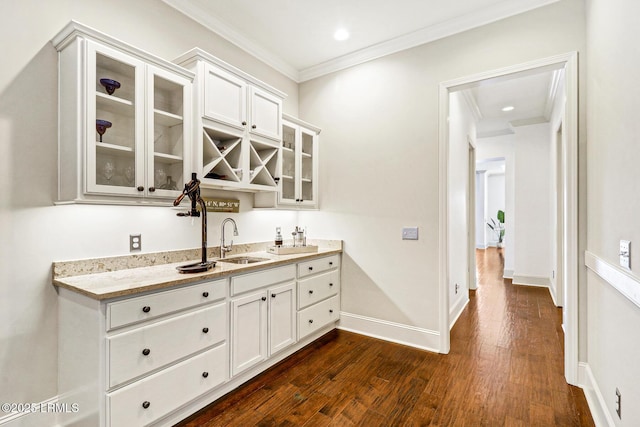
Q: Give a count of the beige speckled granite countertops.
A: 1